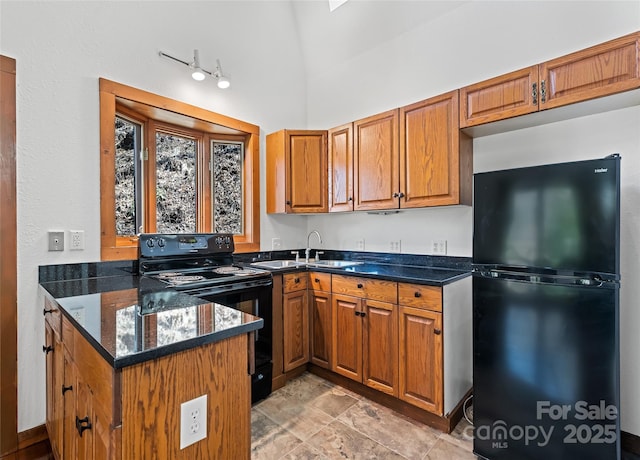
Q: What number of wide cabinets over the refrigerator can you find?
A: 2